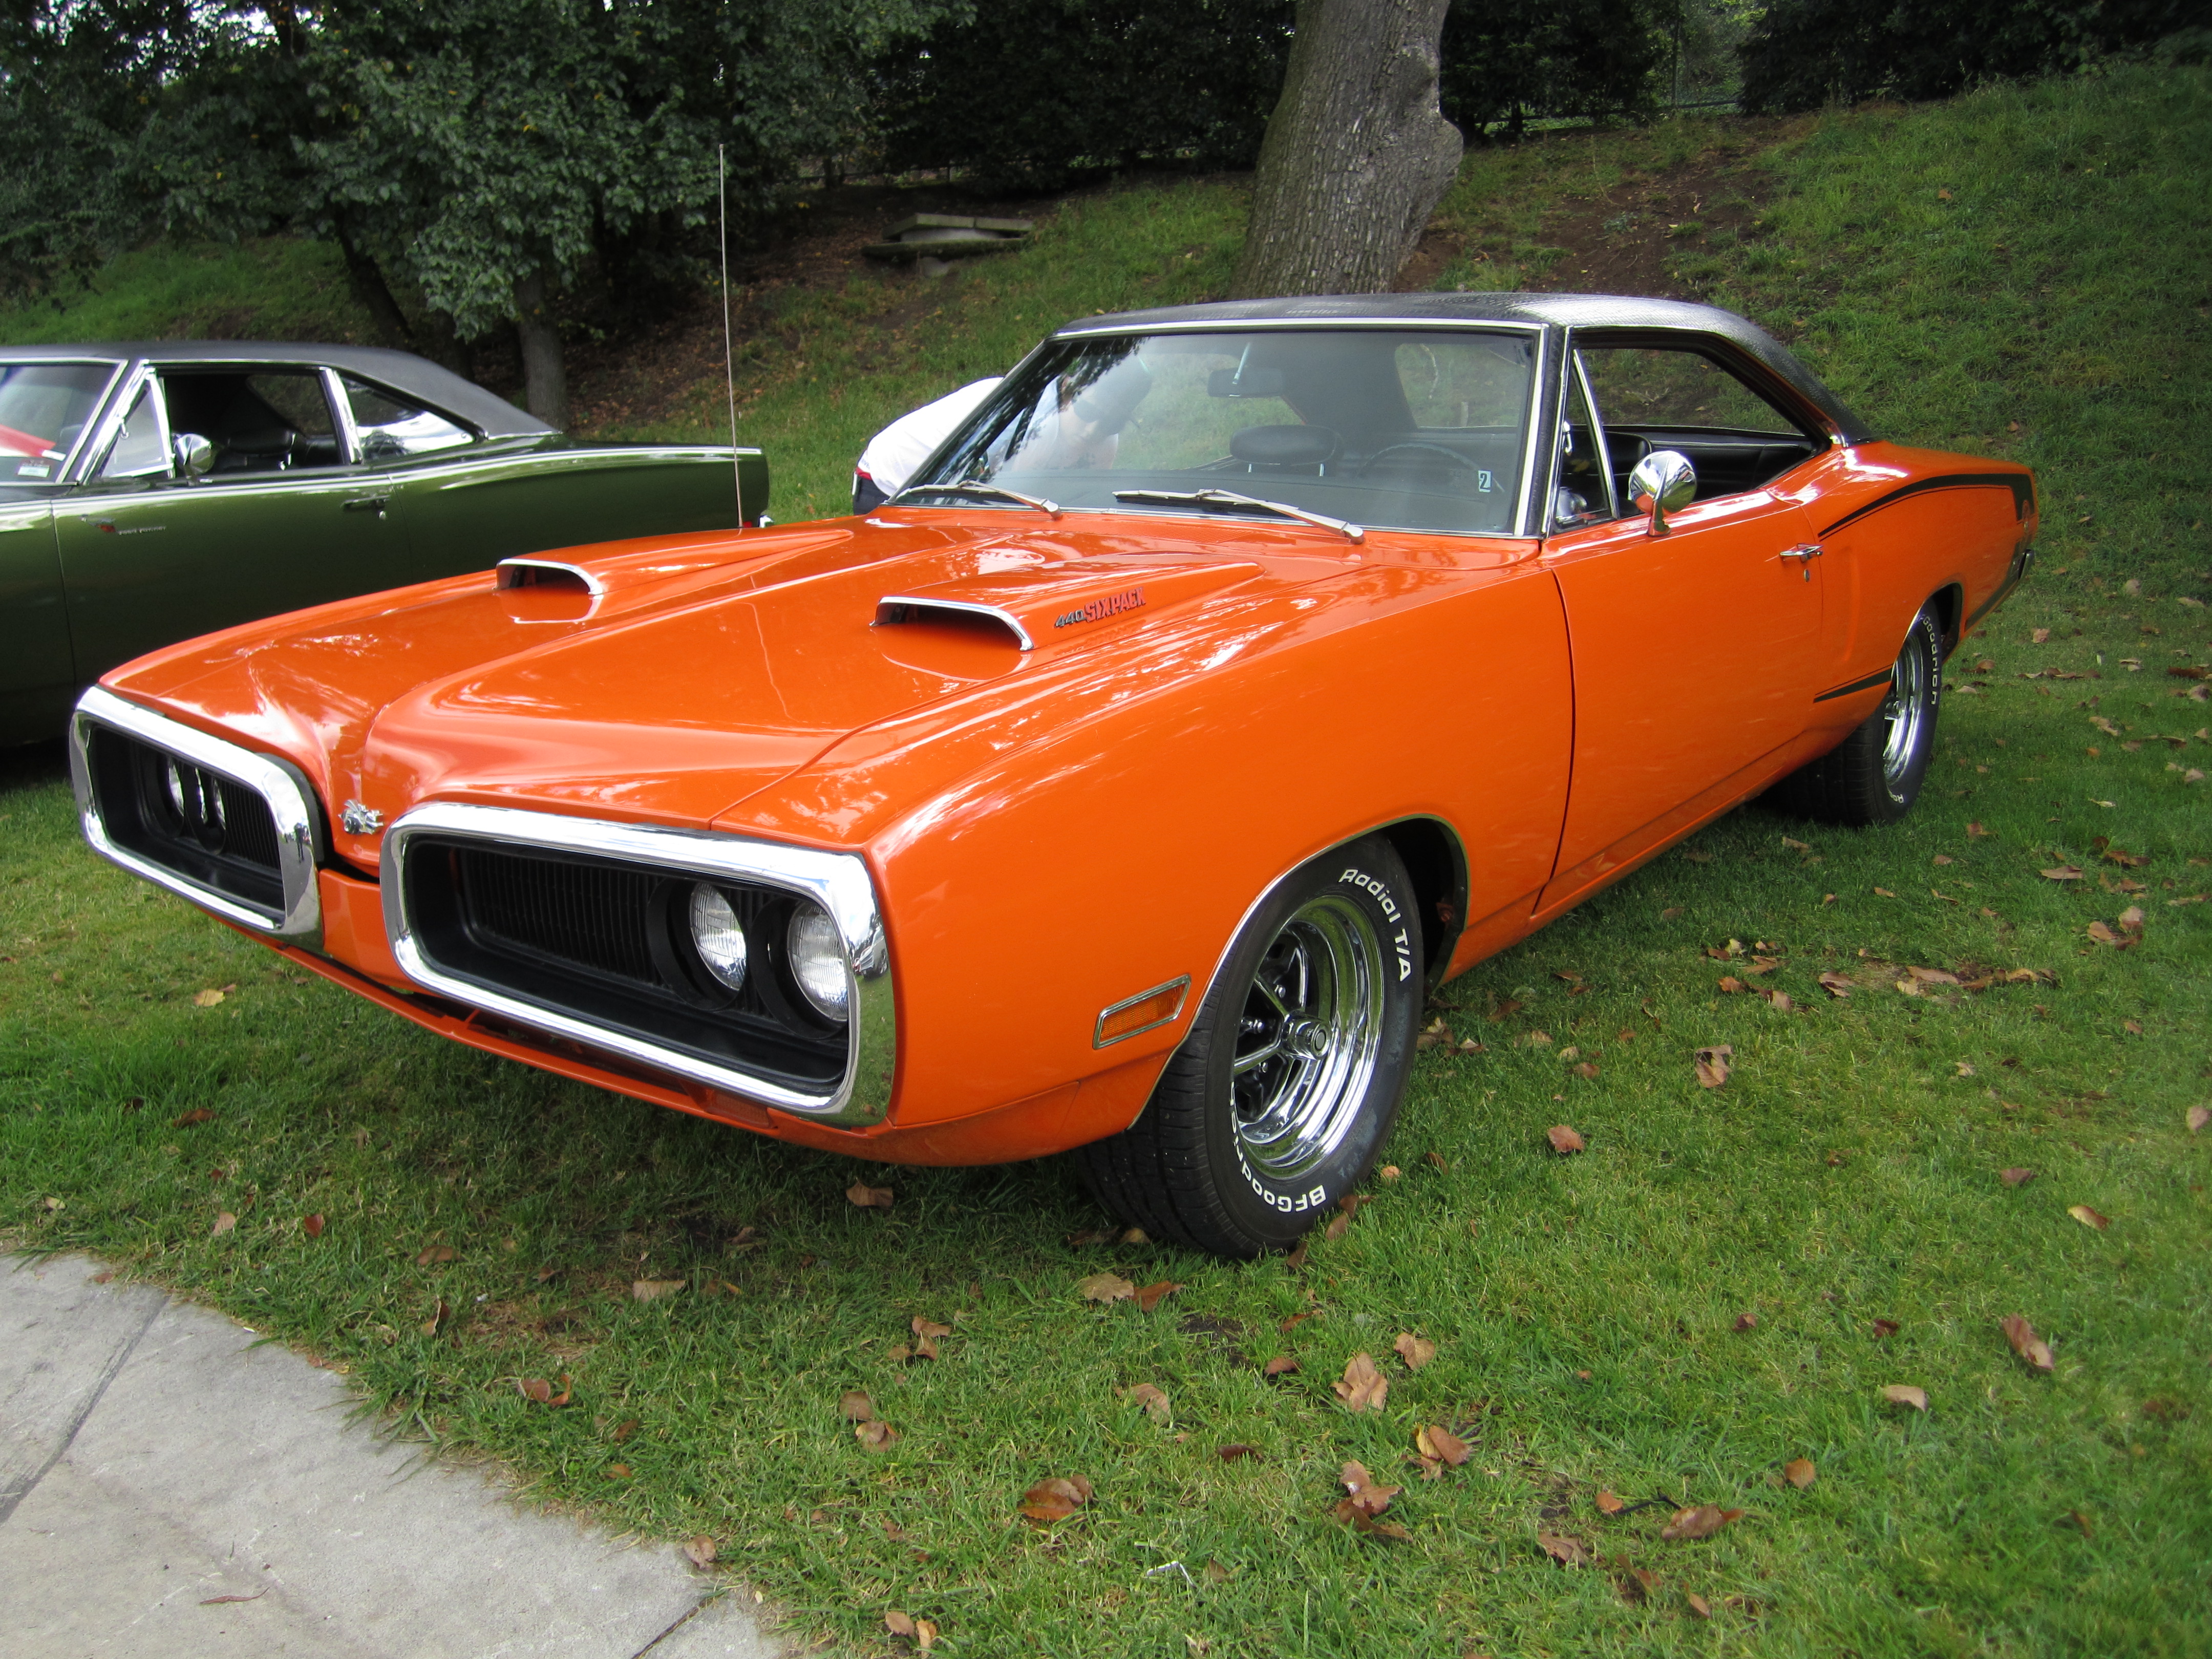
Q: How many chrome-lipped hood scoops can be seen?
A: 2